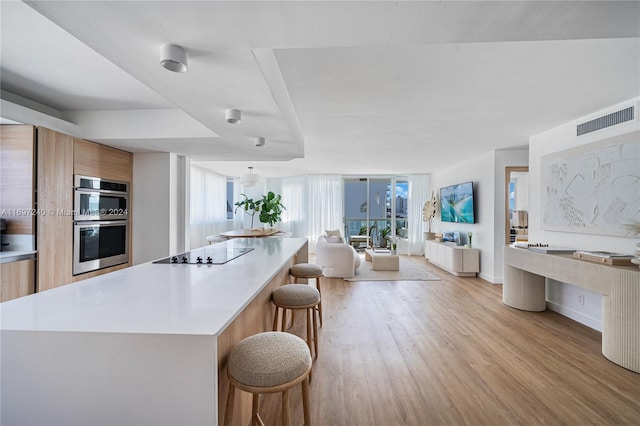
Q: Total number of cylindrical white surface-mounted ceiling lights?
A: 3